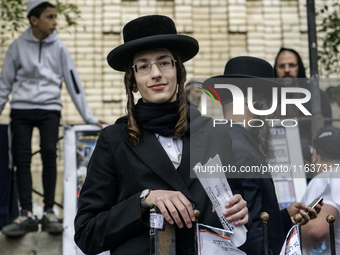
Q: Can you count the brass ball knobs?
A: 4